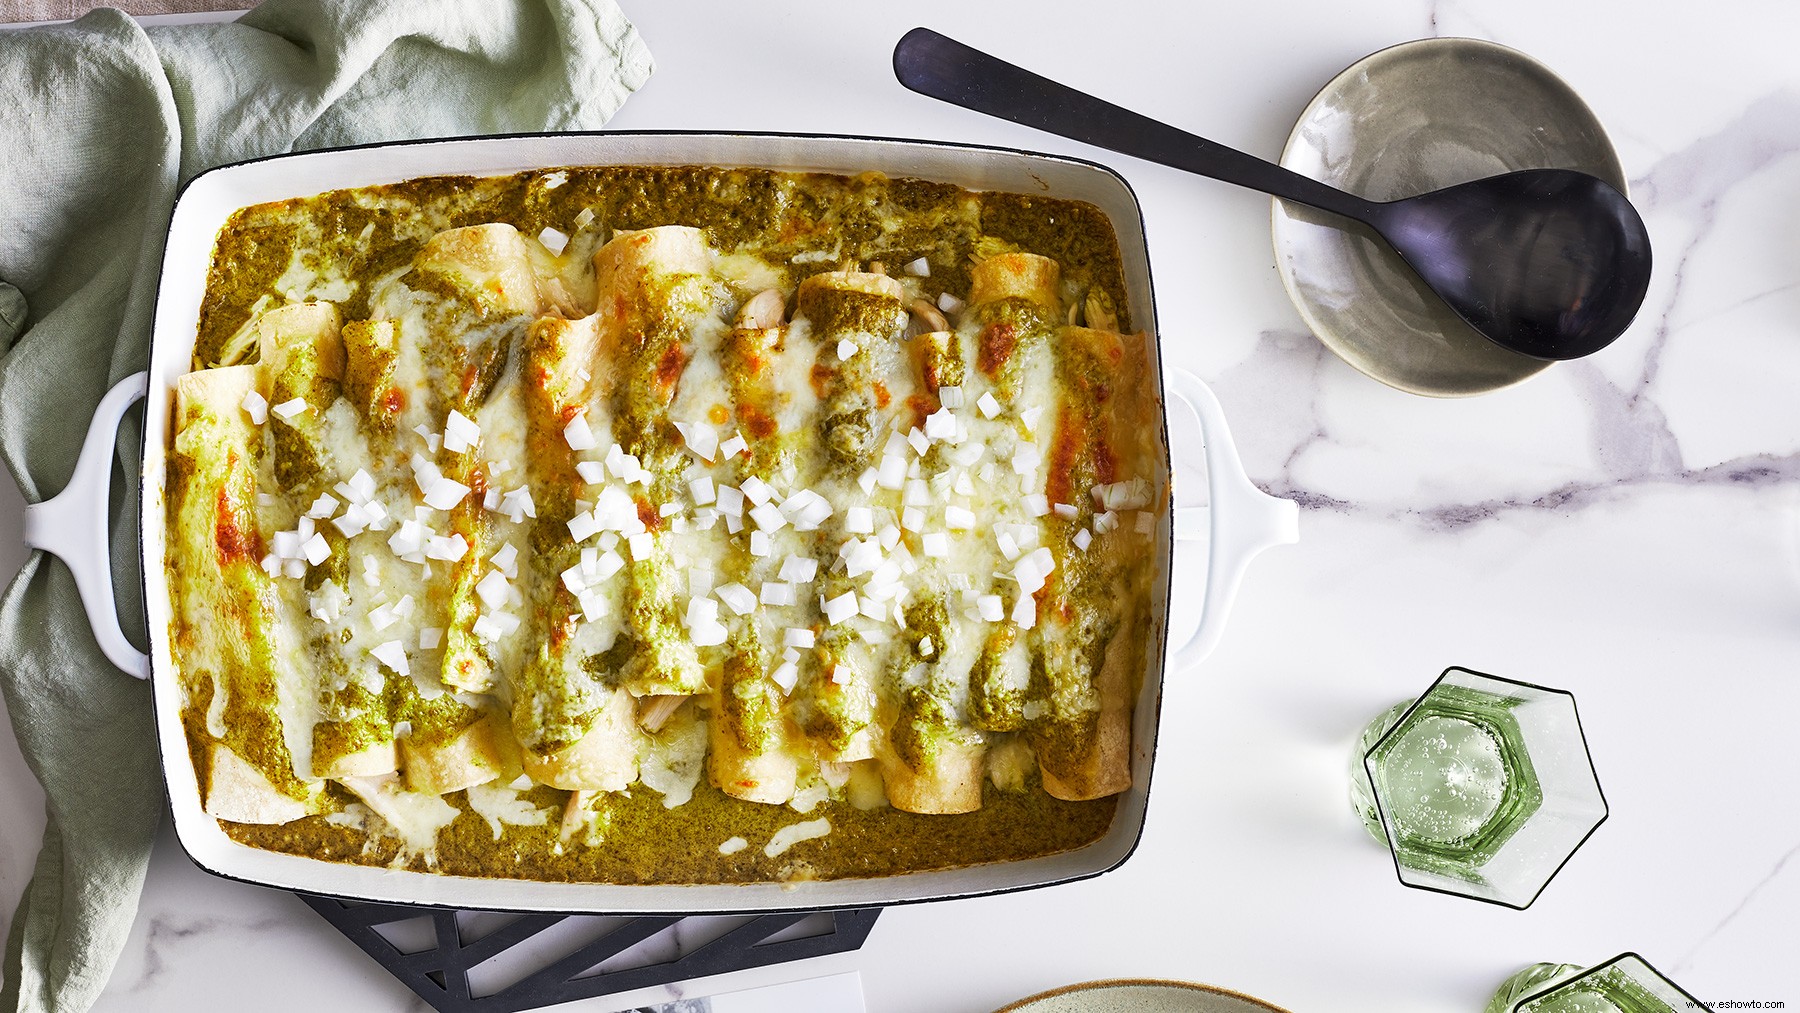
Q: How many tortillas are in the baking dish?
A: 11